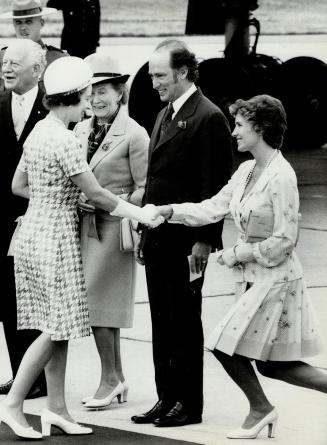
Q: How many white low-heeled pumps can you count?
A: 5